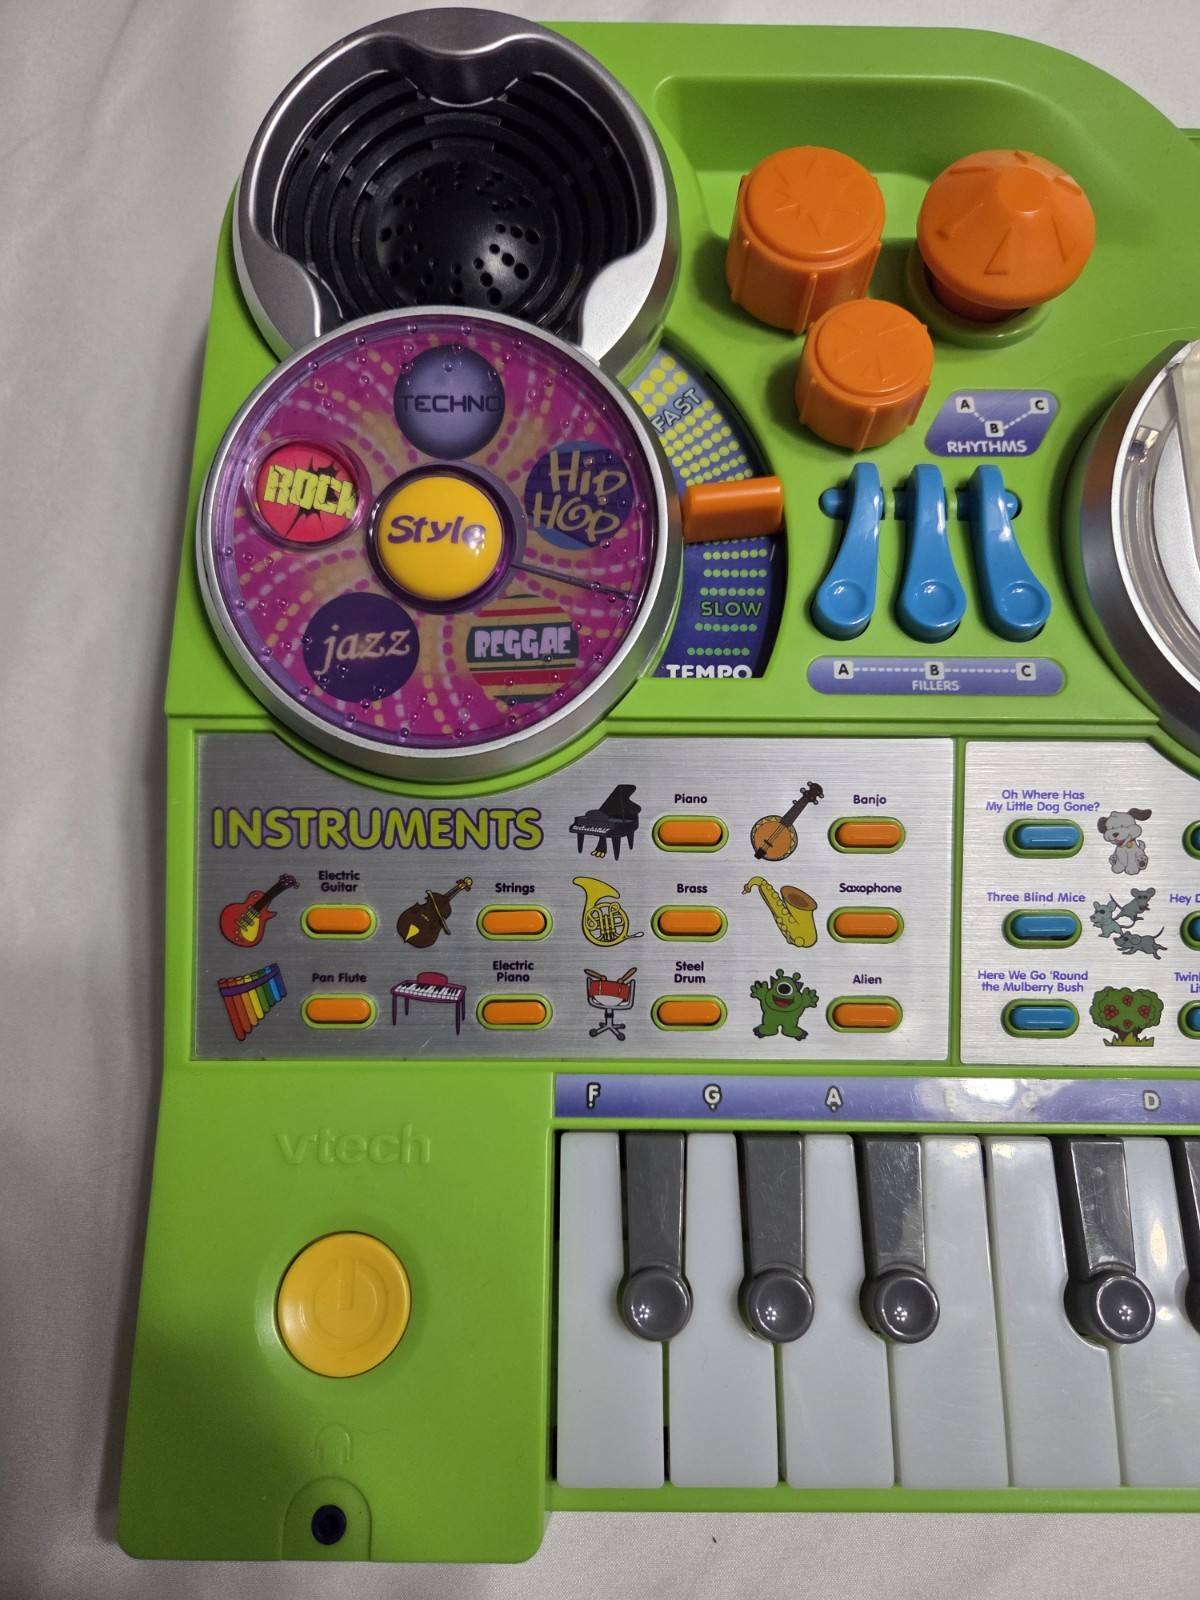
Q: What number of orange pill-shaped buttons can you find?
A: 10